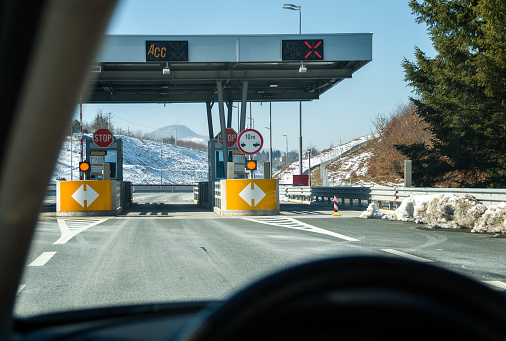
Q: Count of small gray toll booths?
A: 2